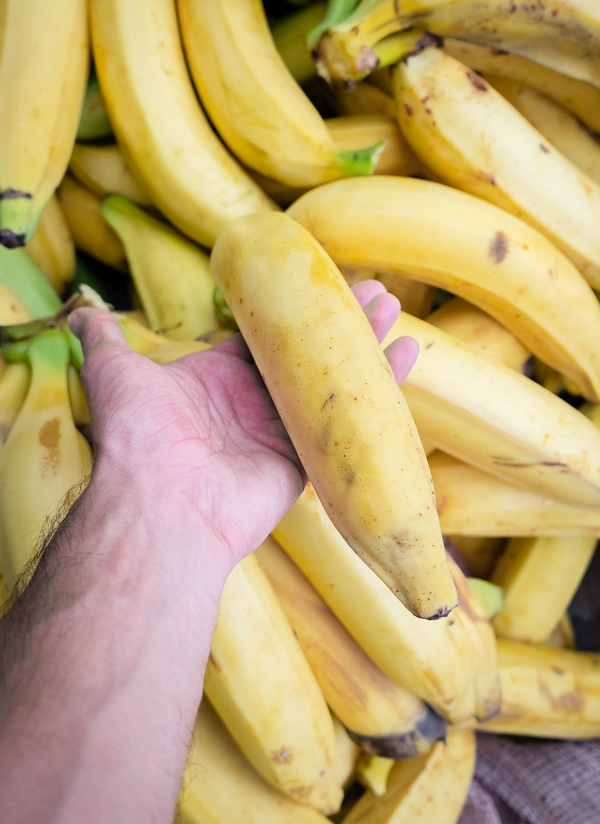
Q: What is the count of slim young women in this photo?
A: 0